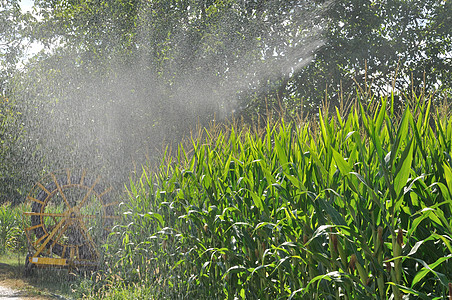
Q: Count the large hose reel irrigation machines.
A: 1